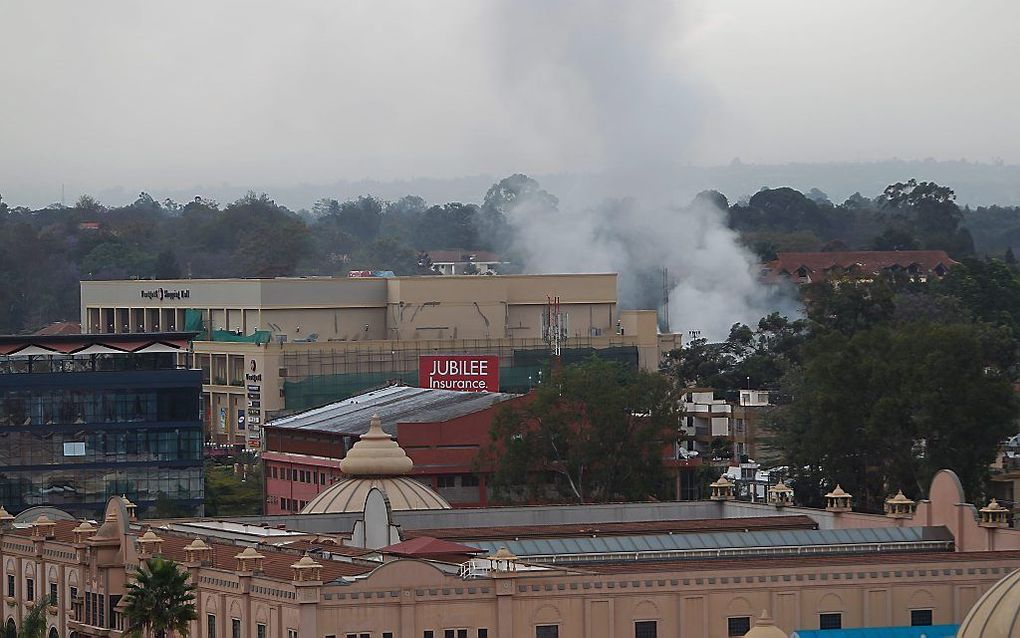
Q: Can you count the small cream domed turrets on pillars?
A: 14